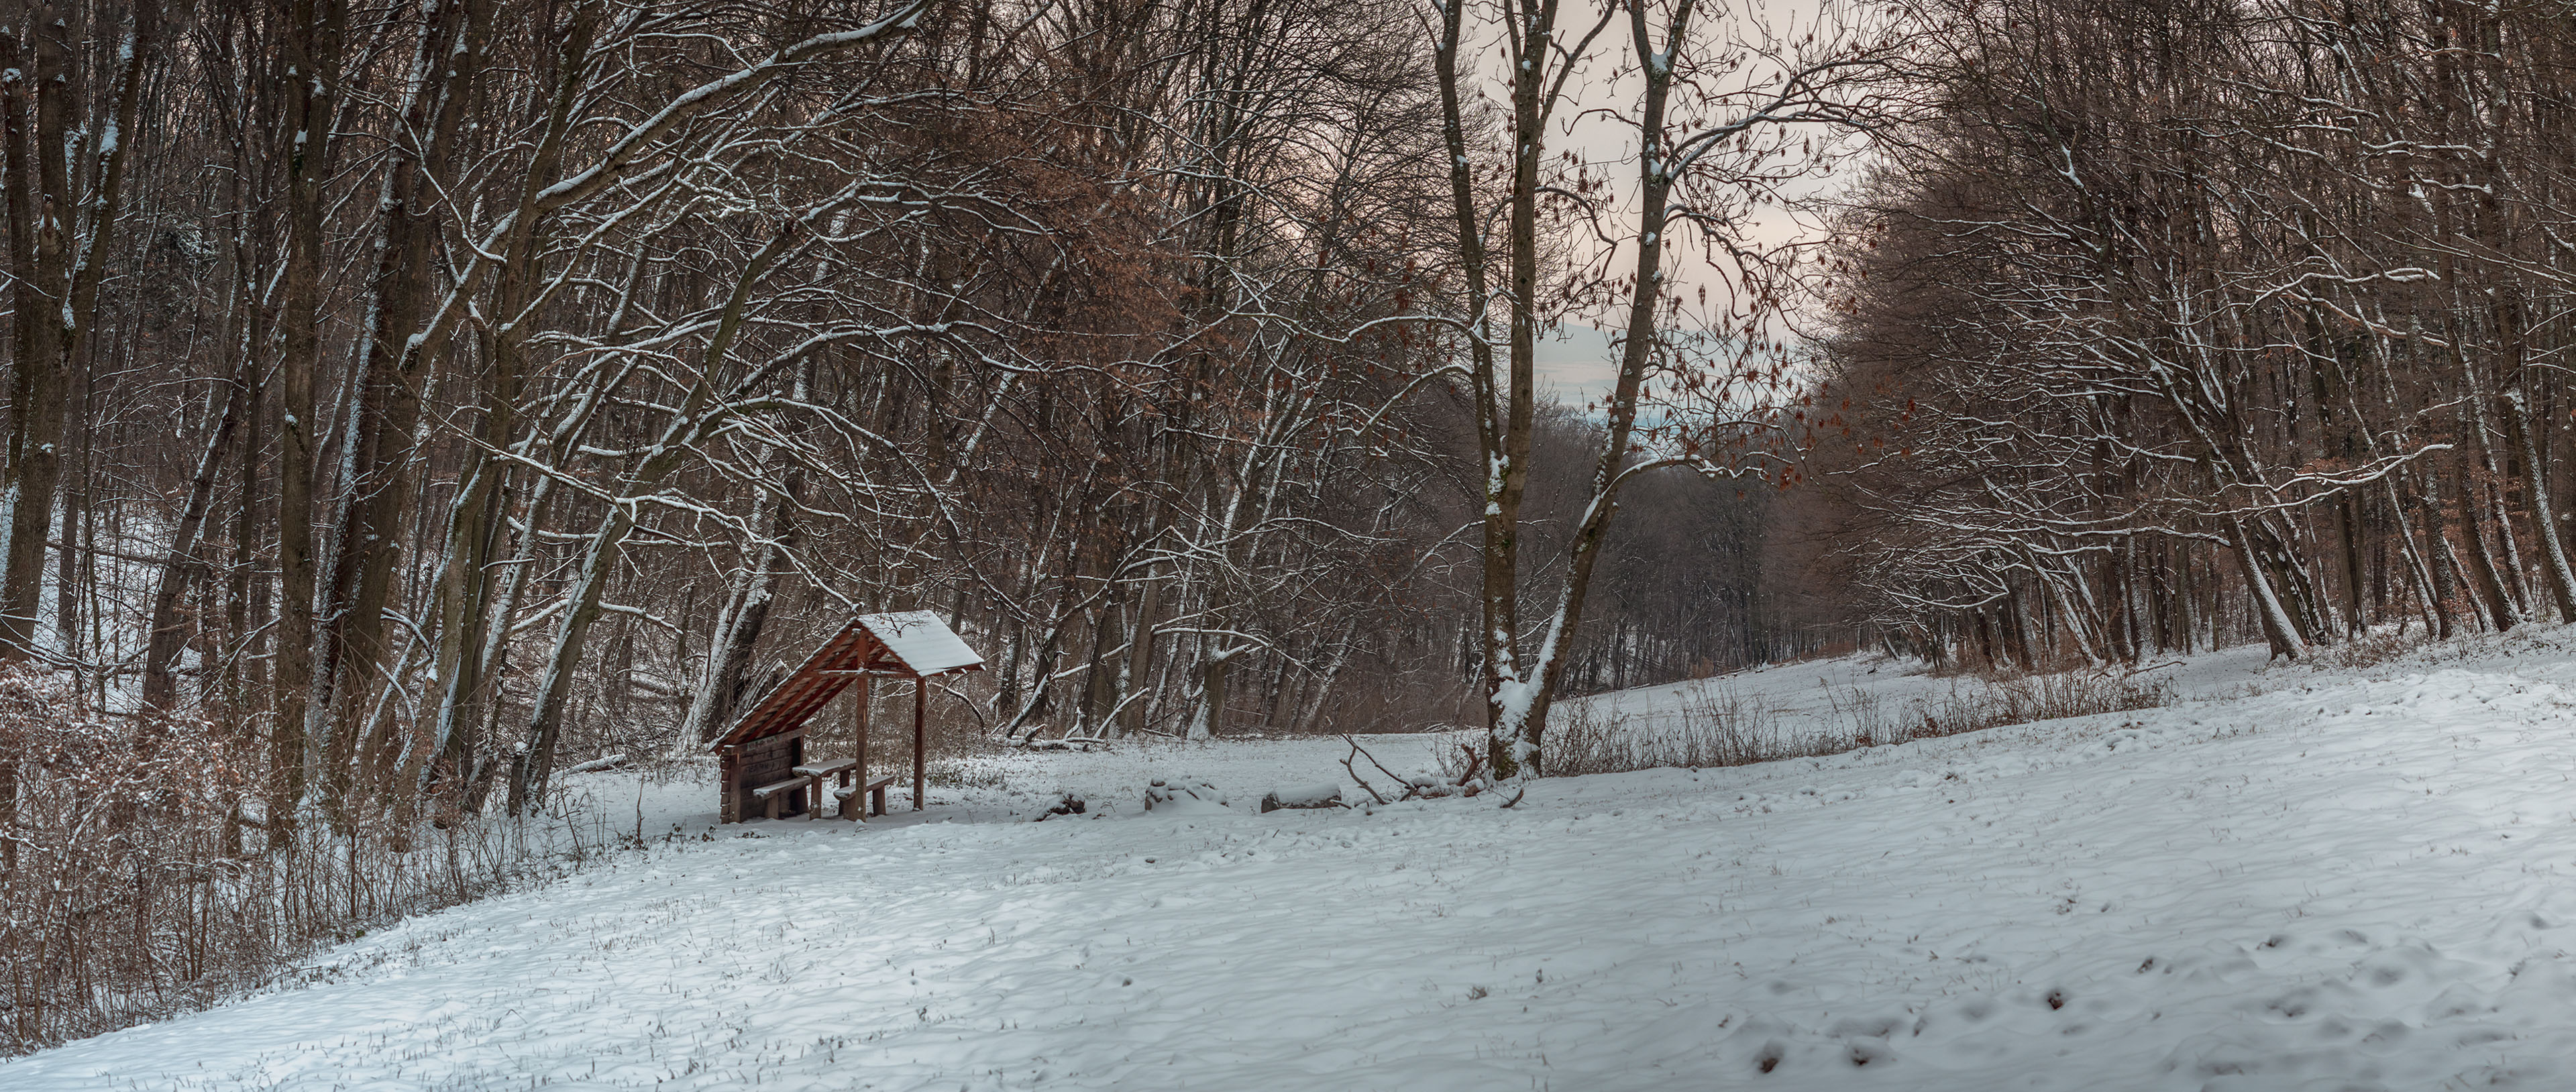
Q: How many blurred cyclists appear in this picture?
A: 0